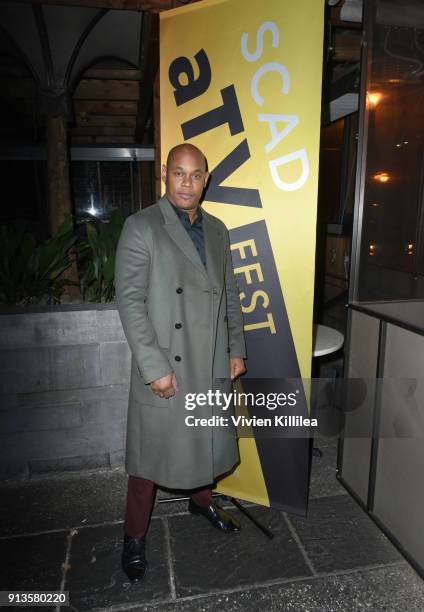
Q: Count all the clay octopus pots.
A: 0